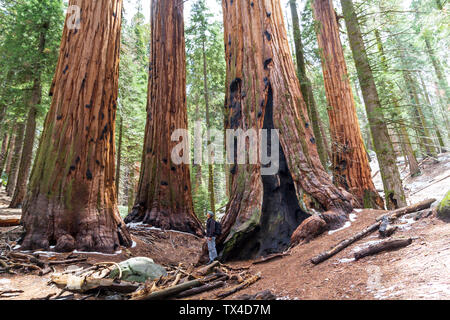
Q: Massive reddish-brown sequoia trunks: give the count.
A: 4